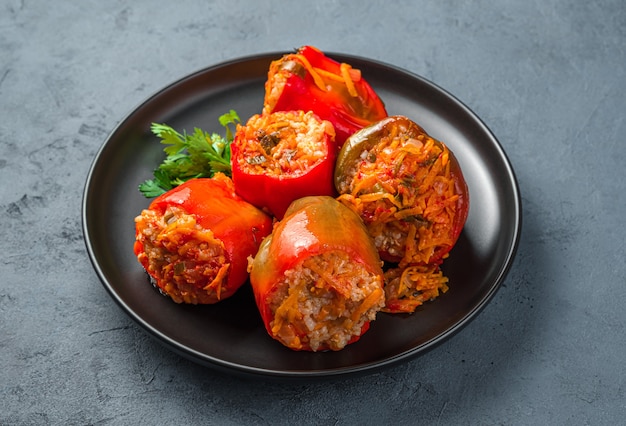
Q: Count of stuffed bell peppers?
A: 5